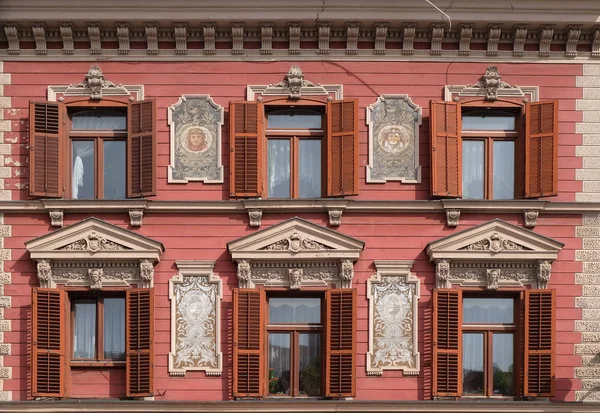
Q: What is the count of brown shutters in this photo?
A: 12